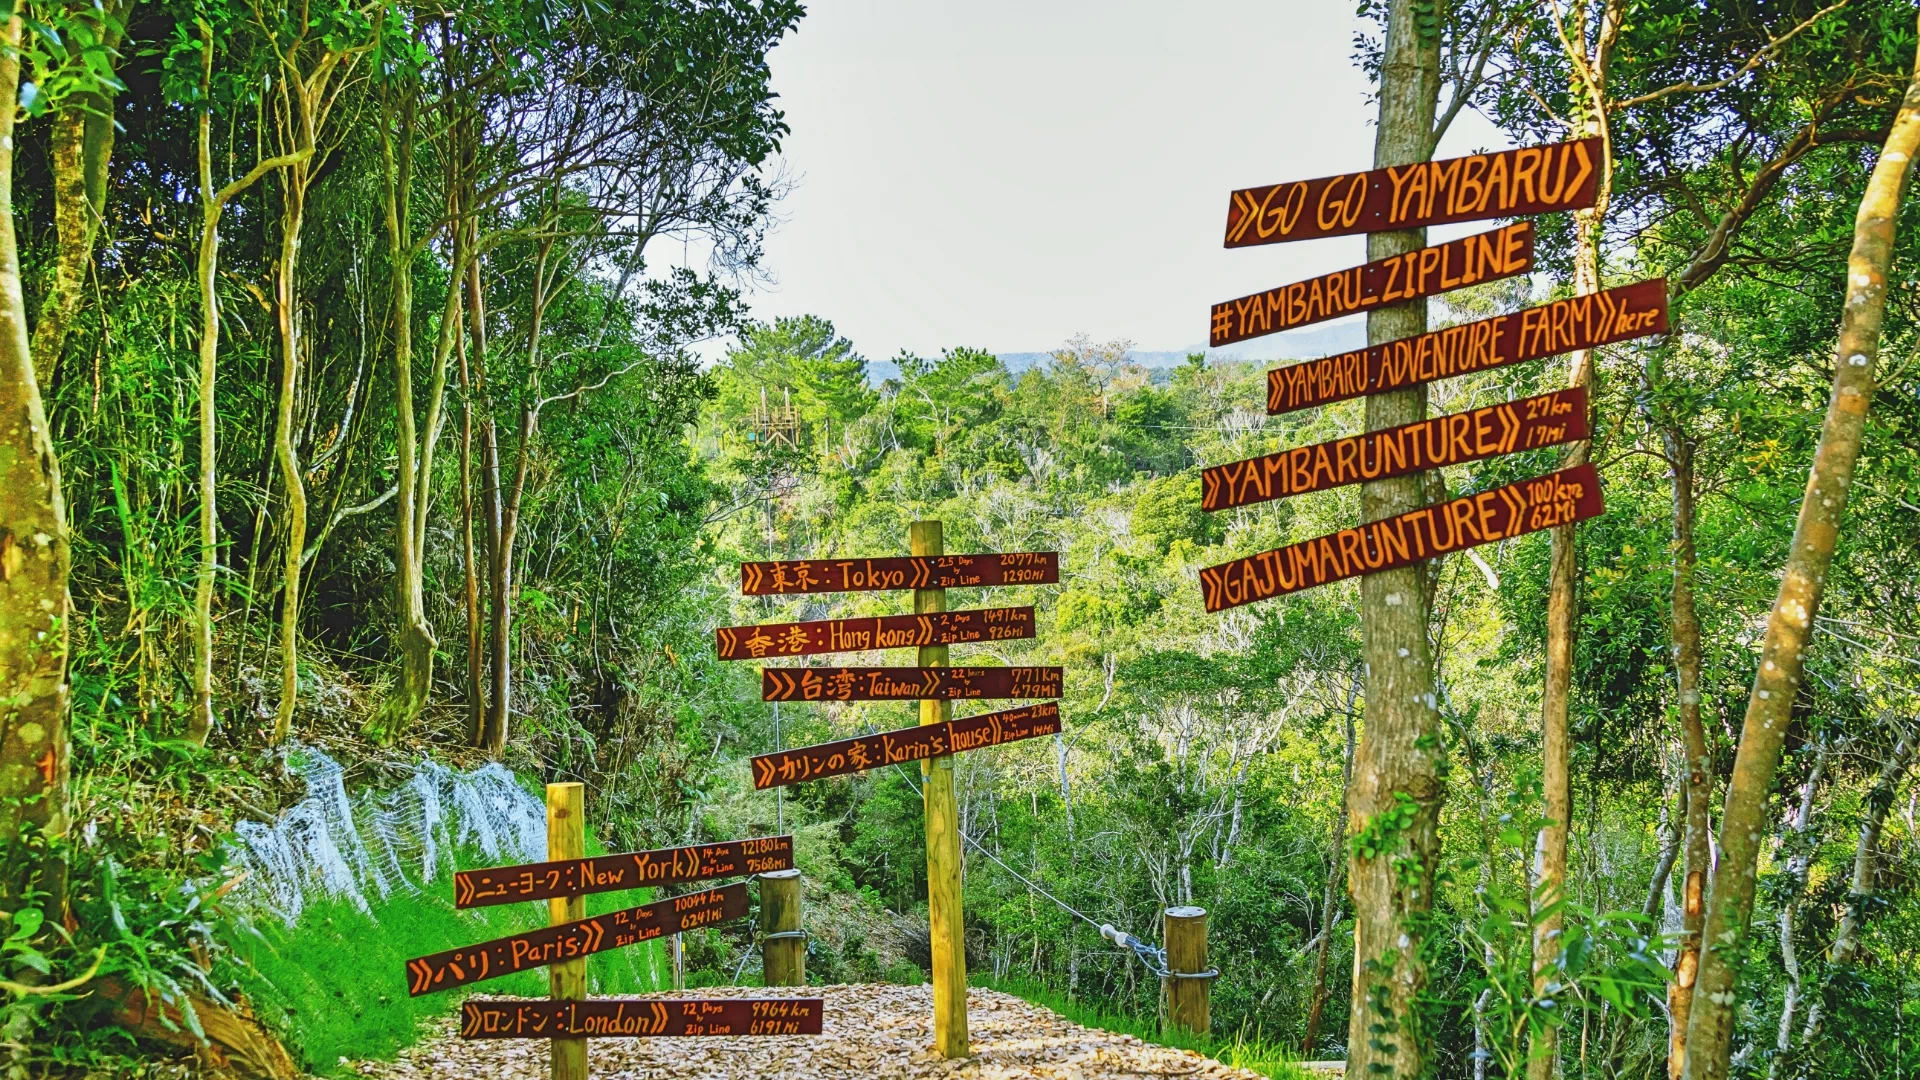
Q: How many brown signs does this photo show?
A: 12